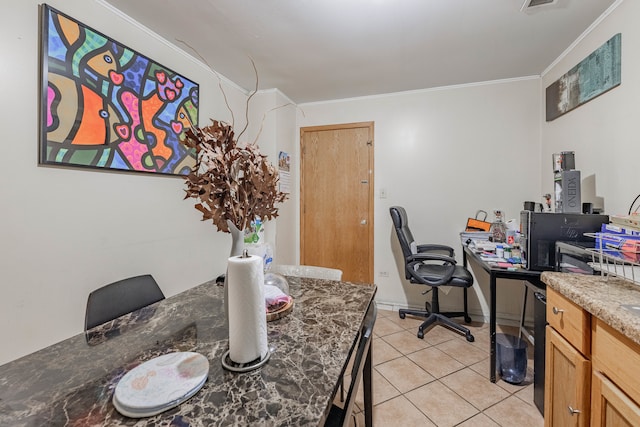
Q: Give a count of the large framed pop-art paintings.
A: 1